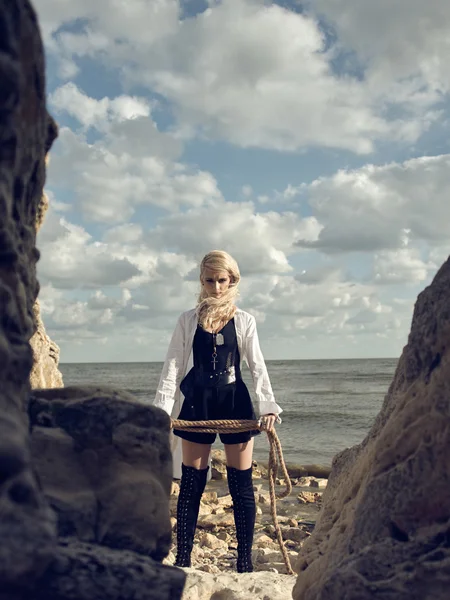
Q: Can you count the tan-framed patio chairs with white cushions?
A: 0